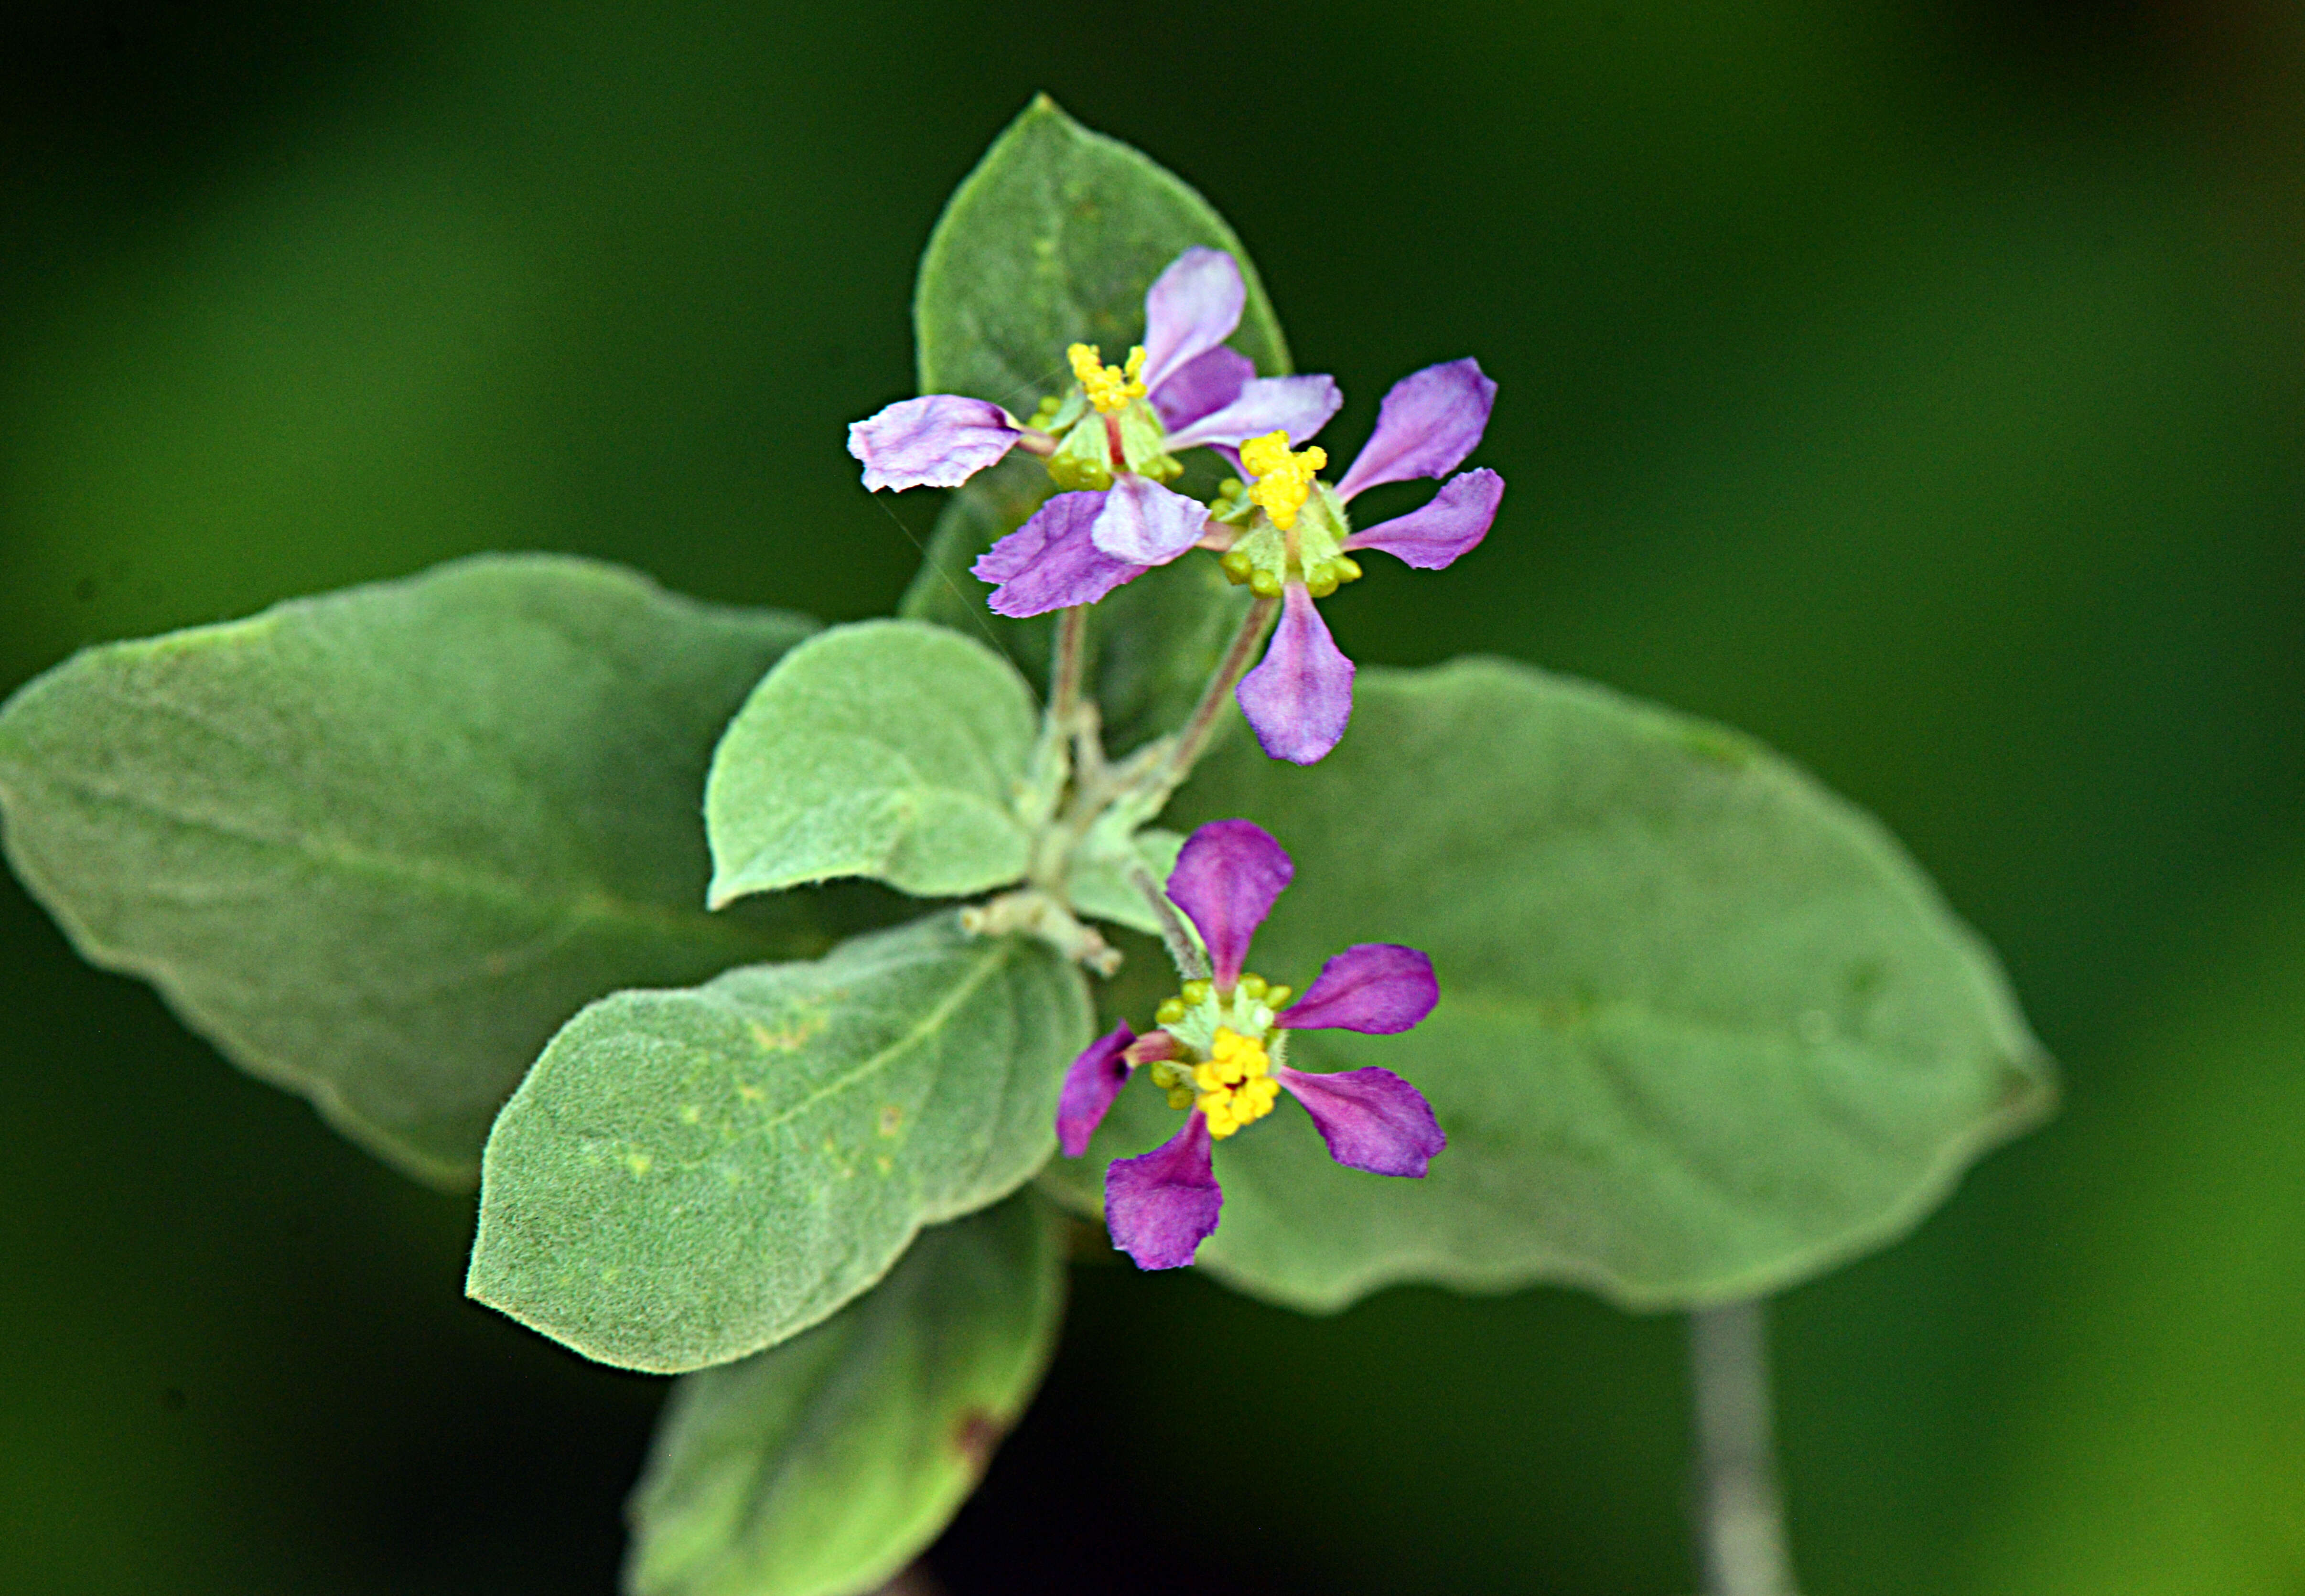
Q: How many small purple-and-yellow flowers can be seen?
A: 3